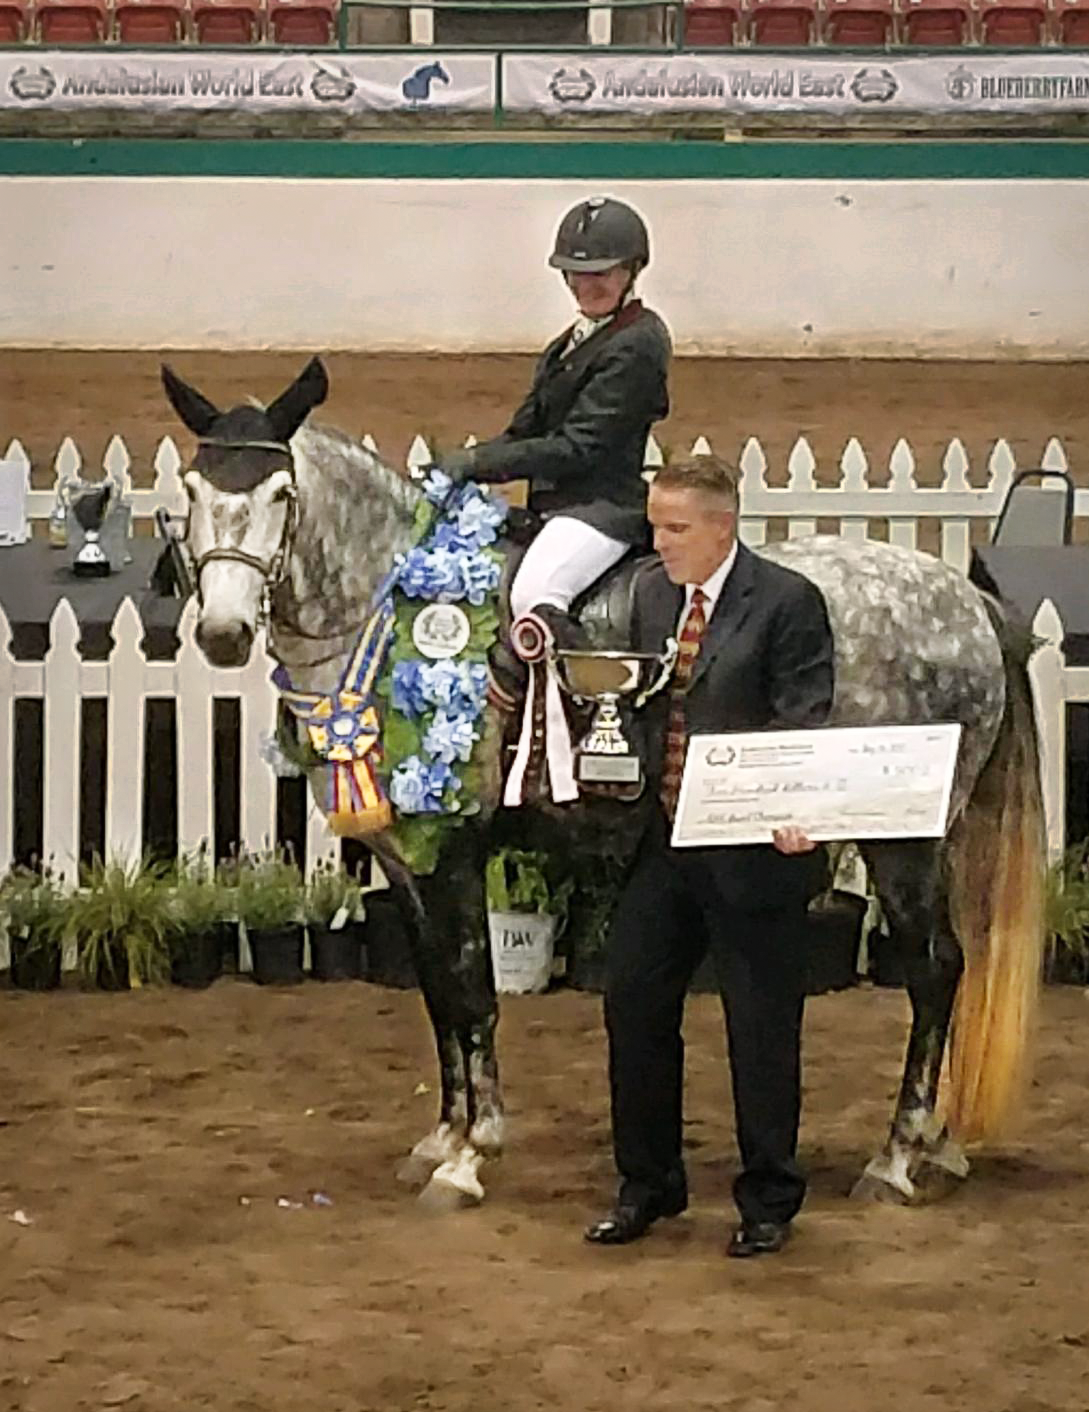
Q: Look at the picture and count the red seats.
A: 11